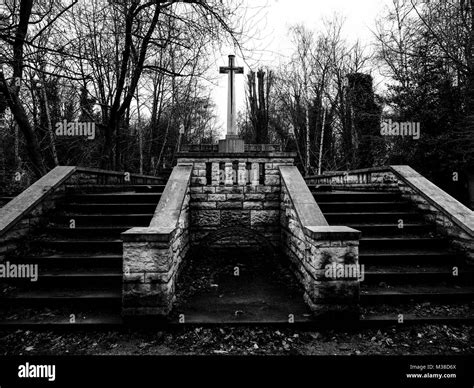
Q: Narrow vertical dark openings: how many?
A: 5